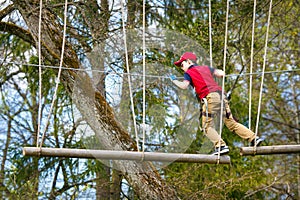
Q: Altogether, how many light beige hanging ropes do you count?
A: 8